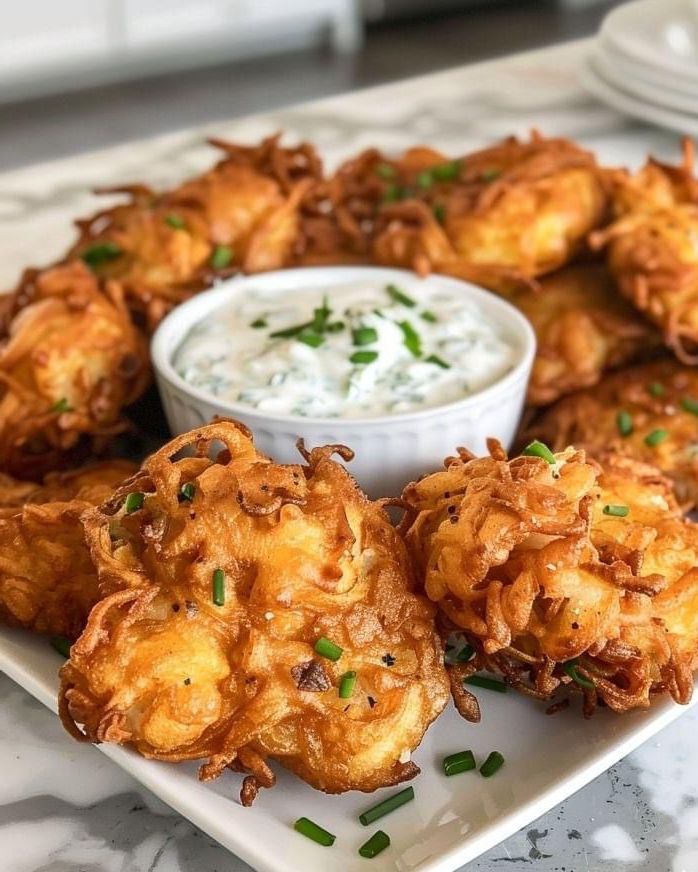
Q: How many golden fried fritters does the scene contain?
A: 9